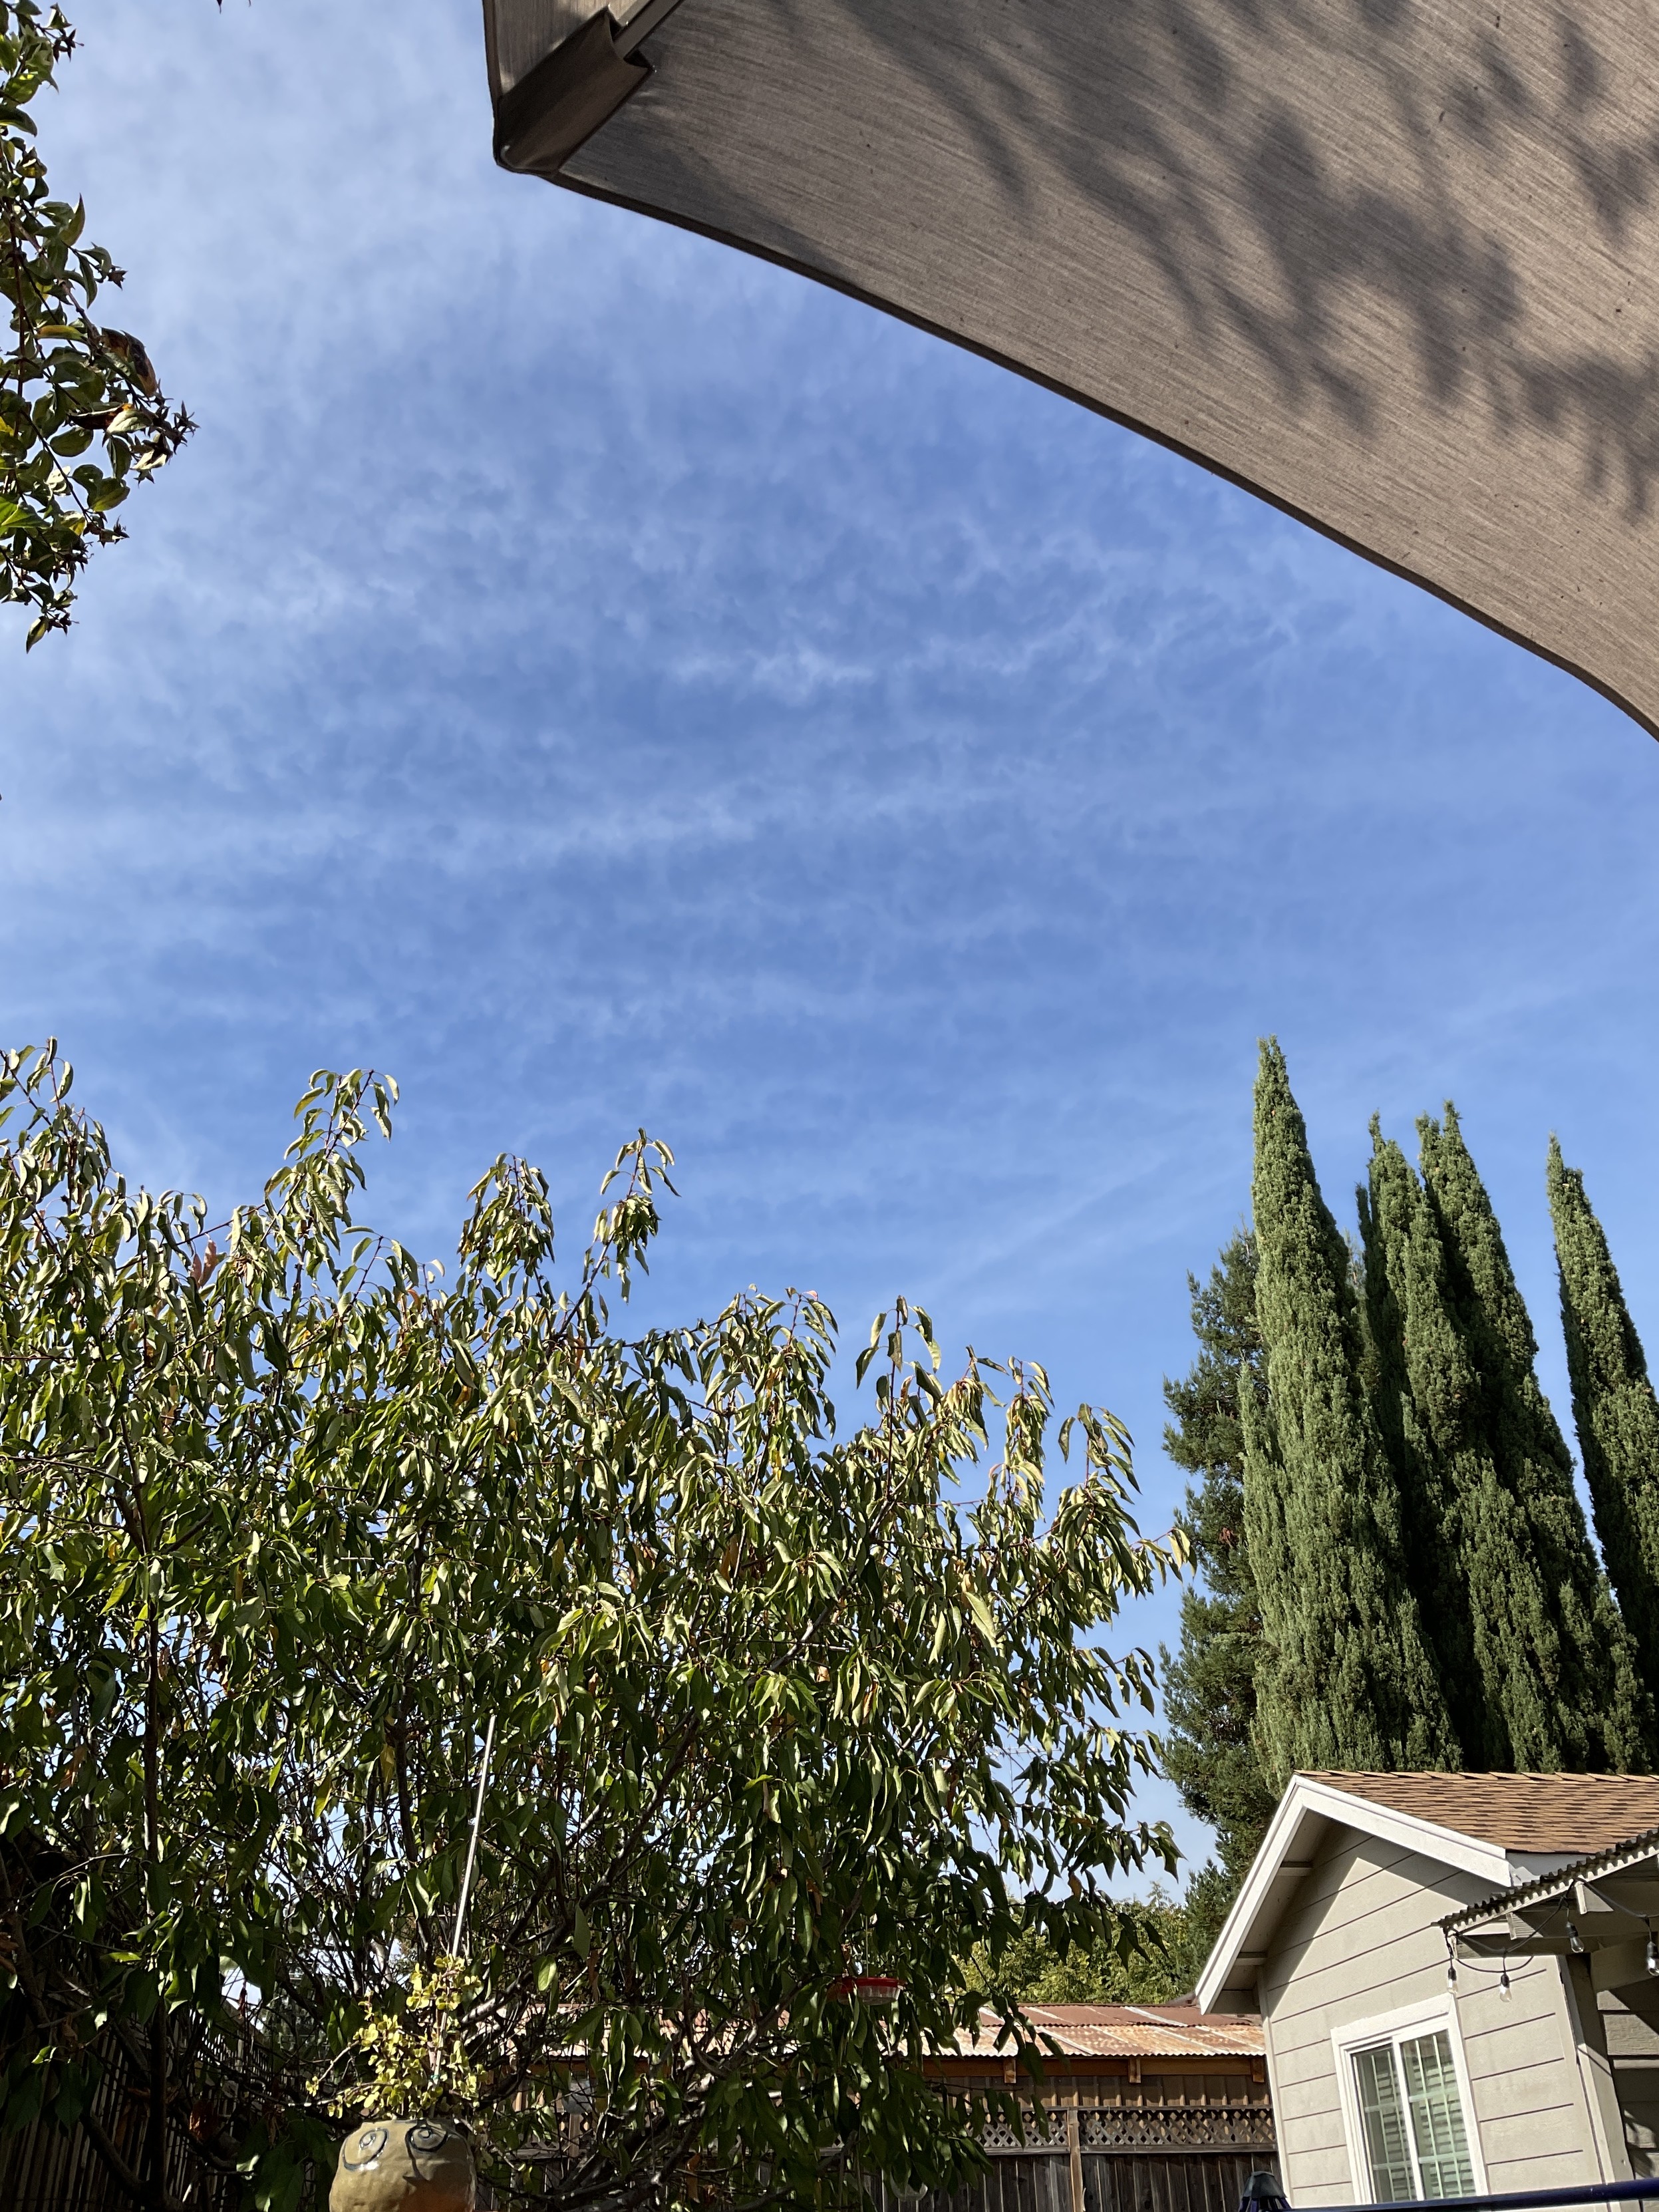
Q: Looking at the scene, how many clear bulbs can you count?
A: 4